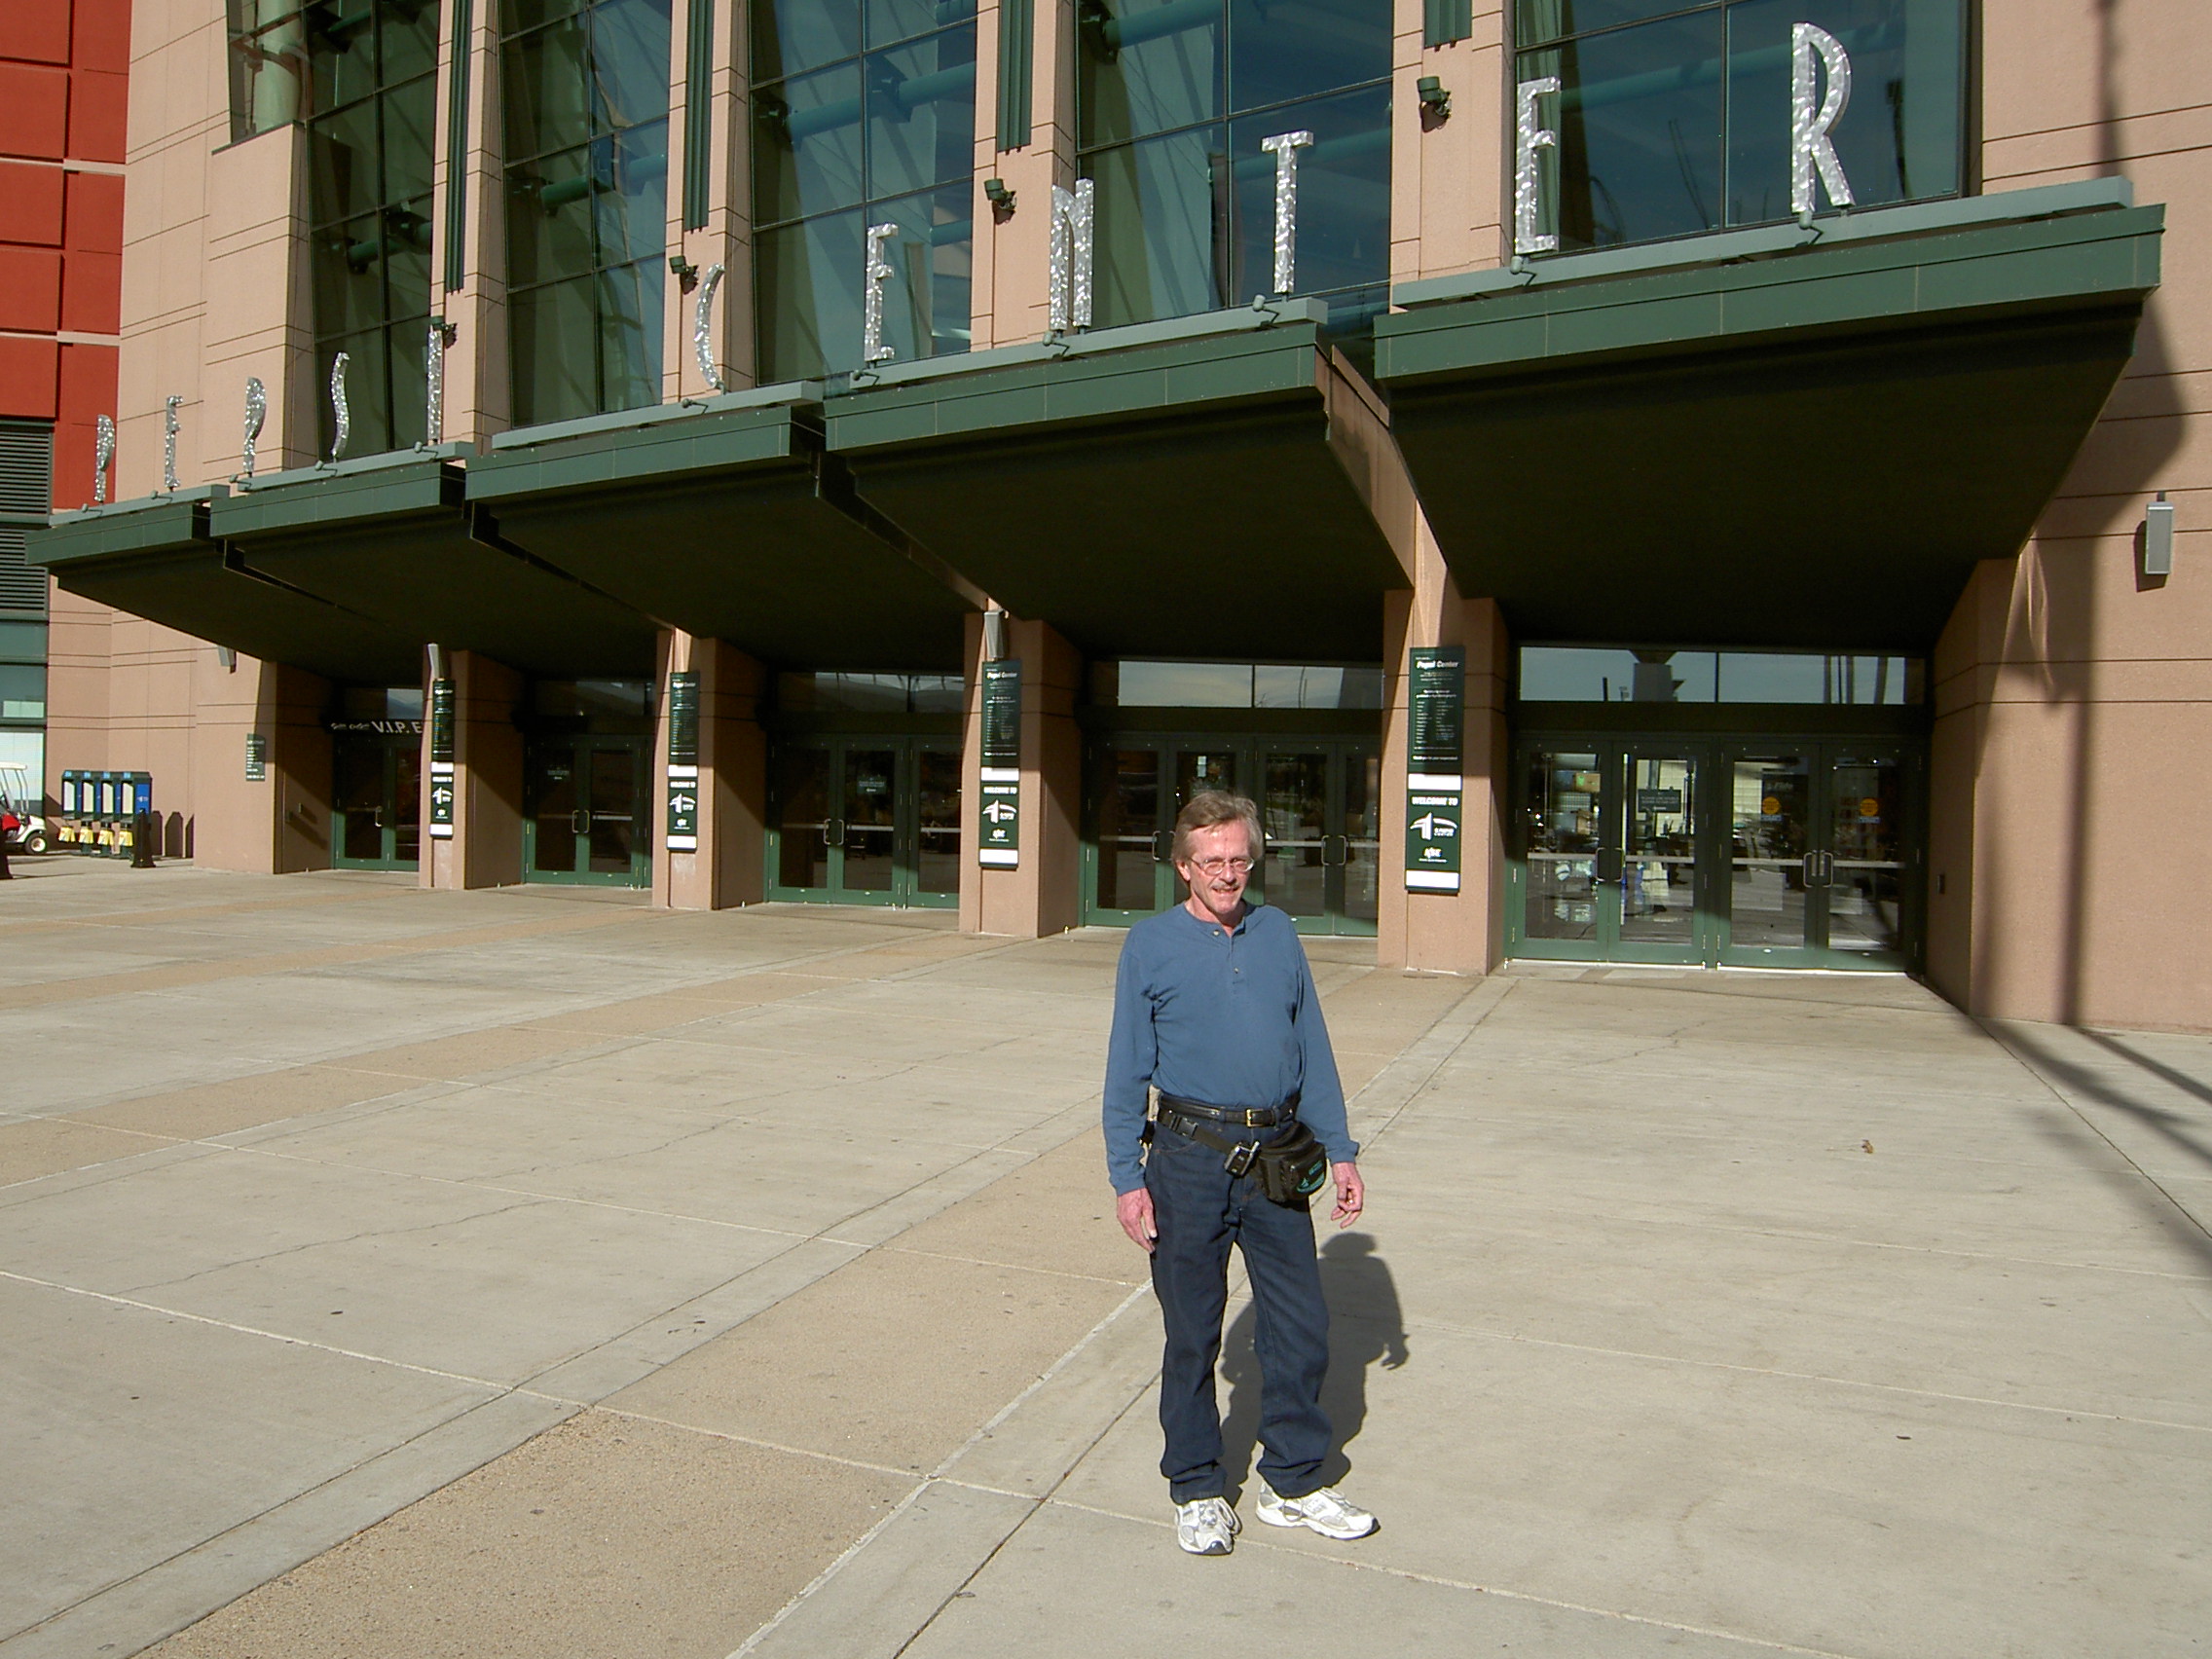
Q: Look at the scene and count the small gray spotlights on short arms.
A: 11